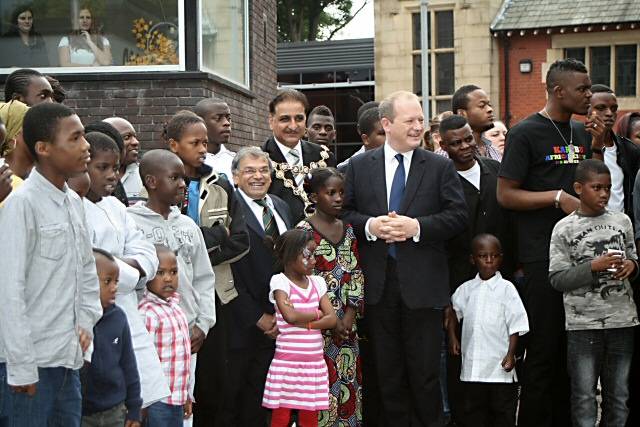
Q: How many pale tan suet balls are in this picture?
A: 0